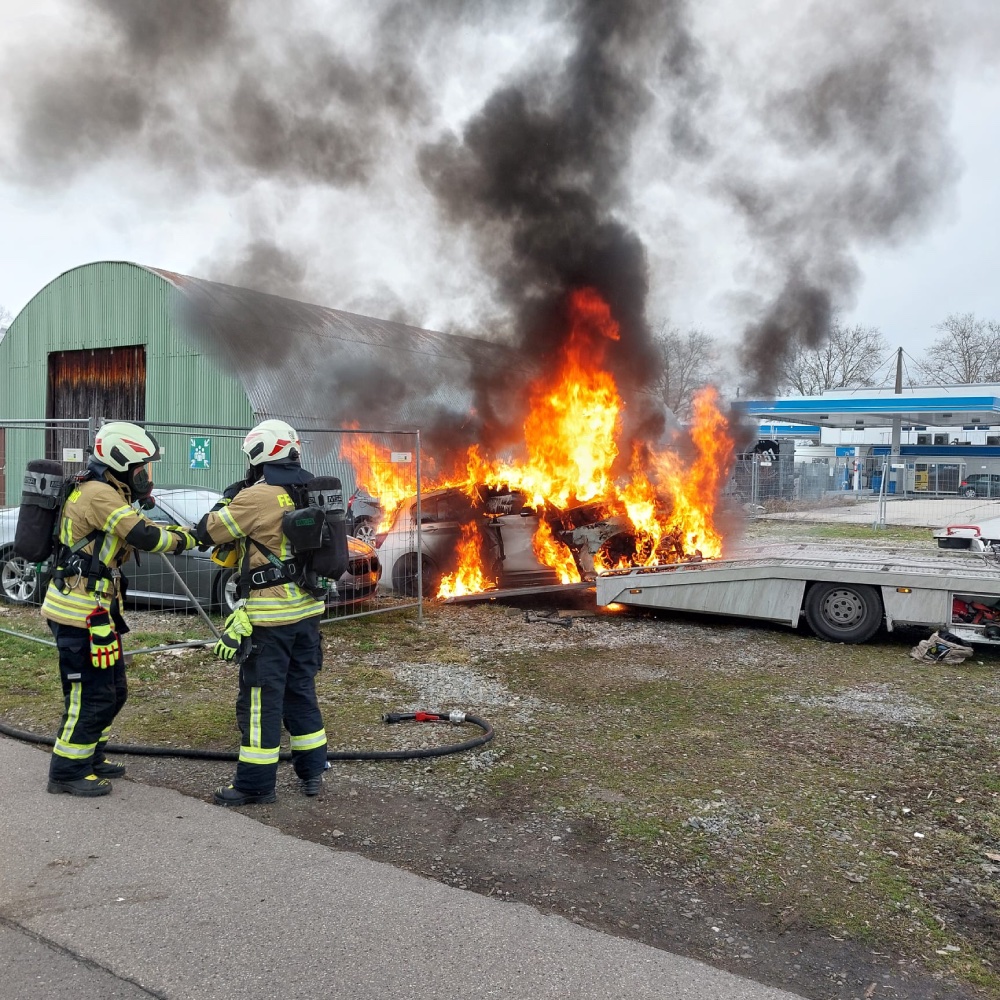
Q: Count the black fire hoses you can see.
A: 1